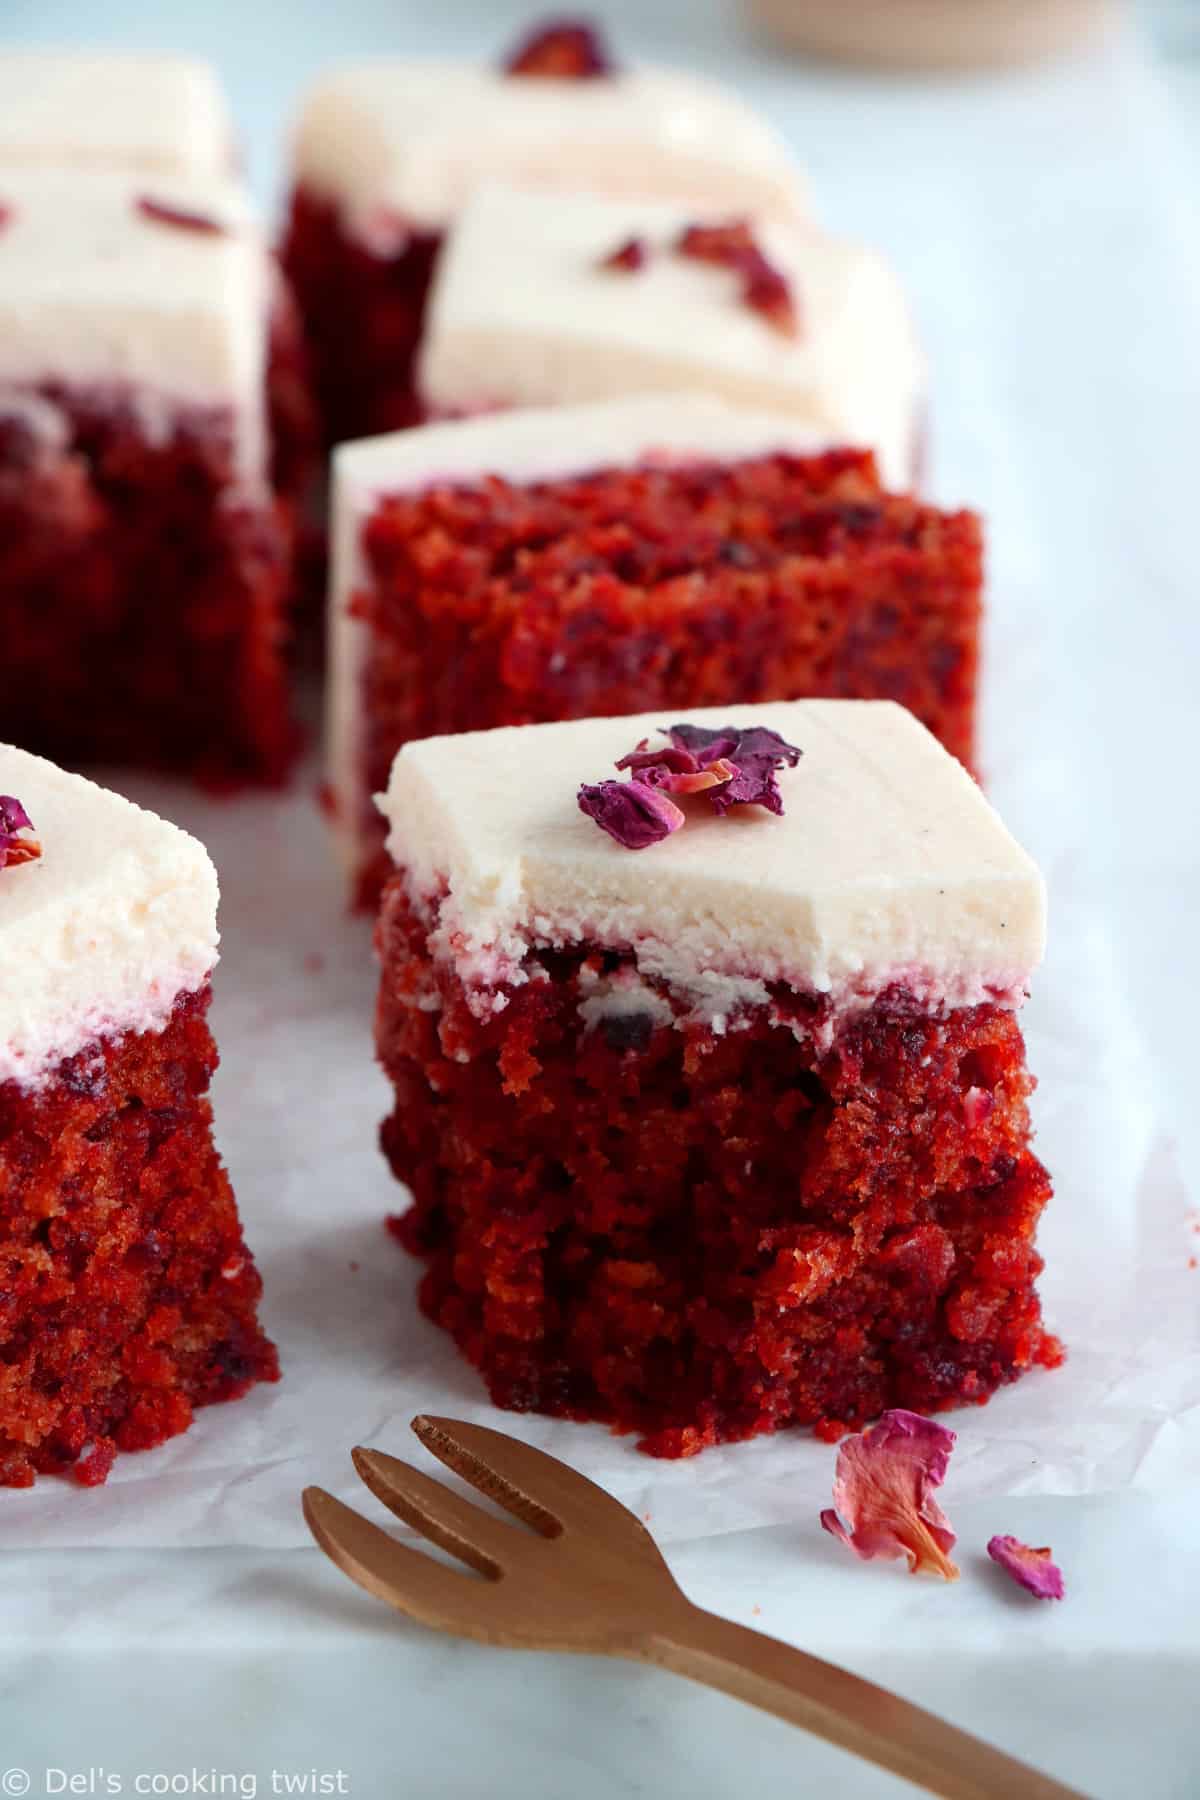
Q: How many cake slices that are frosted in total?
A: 7